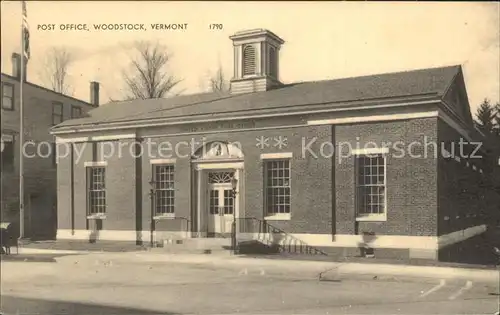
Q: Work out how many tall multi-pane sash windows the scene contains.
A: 4